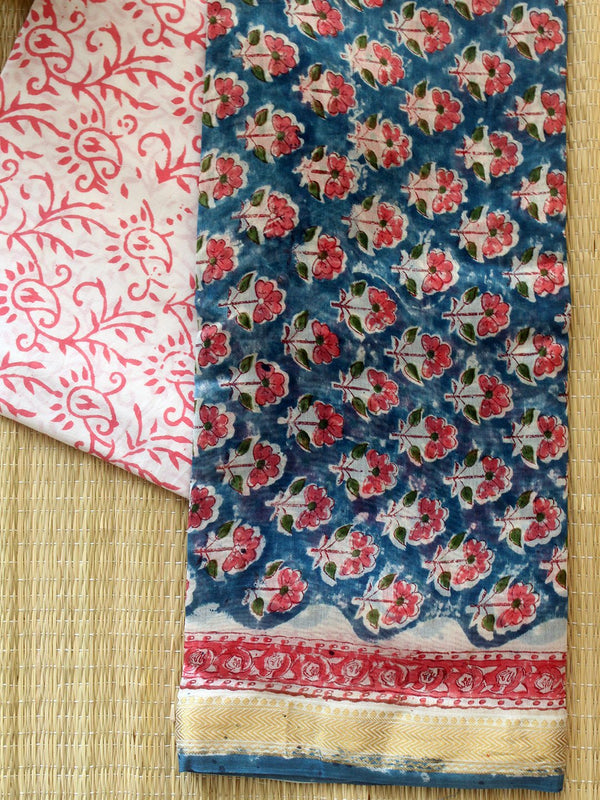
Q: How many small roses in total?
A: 10